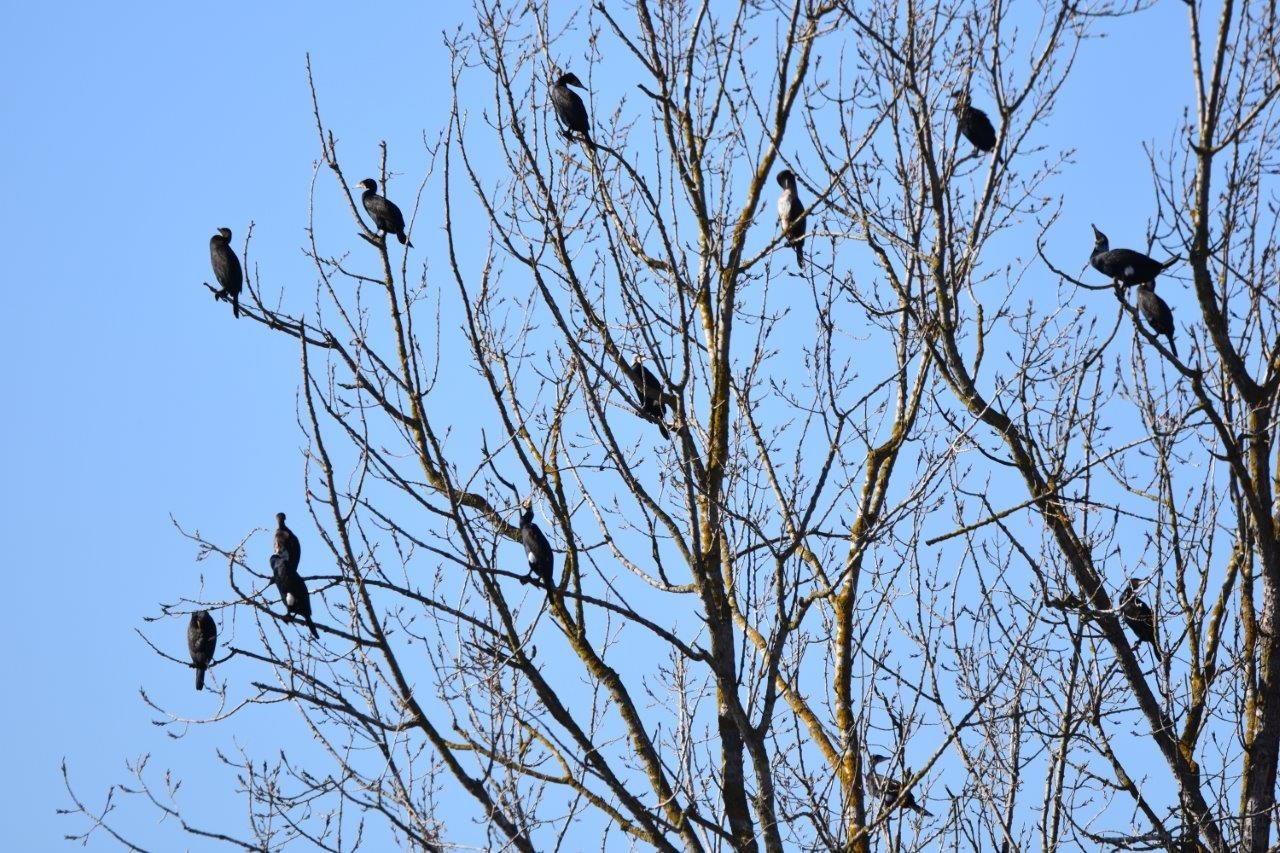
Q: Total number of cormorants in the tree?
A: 14